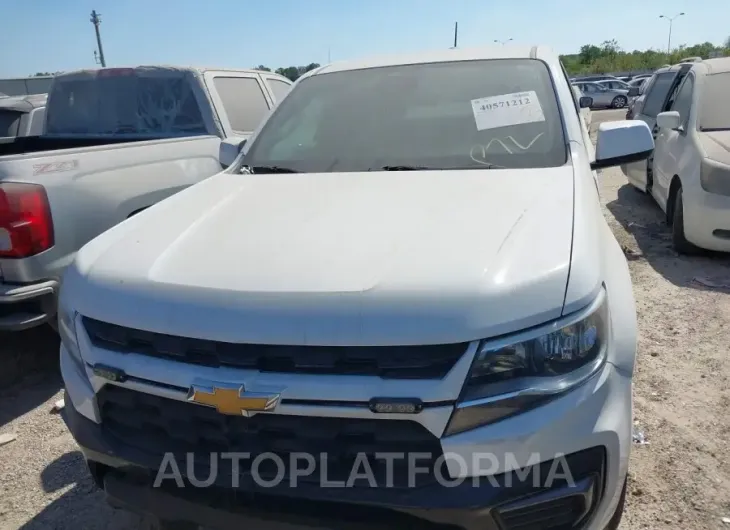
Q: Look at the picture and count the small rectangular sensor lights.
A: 2